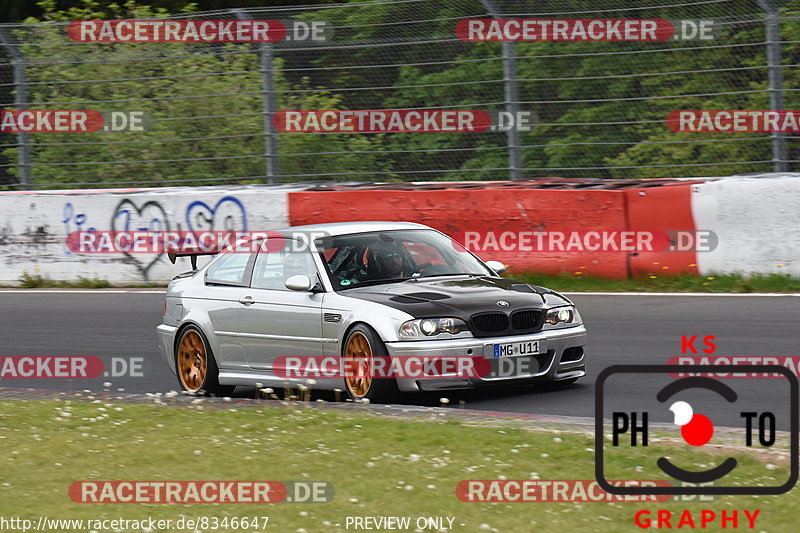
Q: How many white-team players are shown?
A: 0